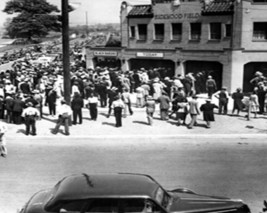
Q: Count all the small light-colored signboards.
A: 2